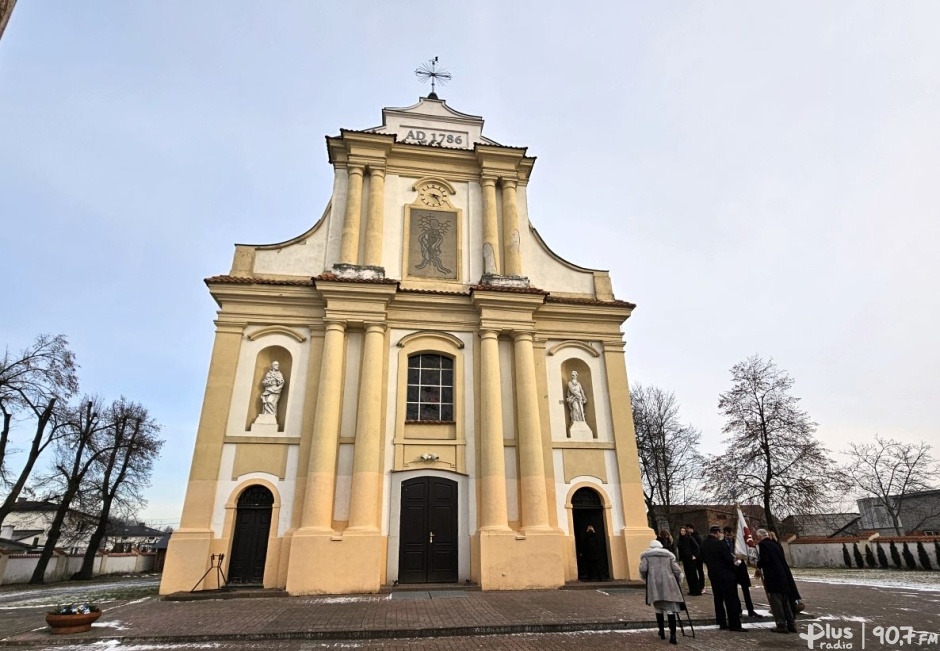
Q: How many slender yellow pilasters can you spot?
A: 8